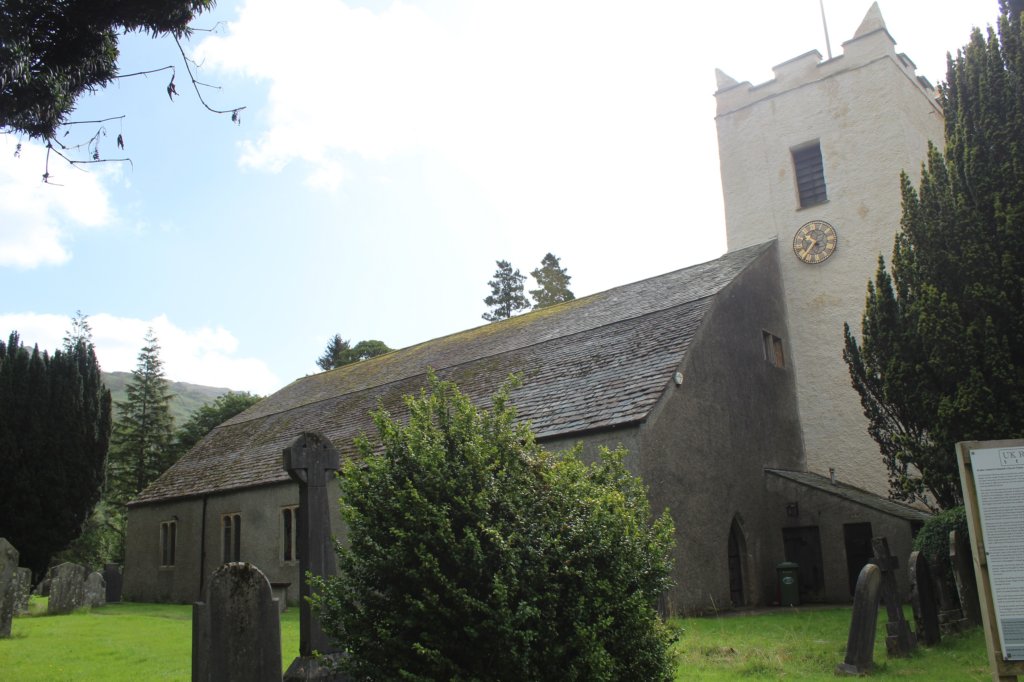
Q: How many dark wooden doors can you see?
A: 3